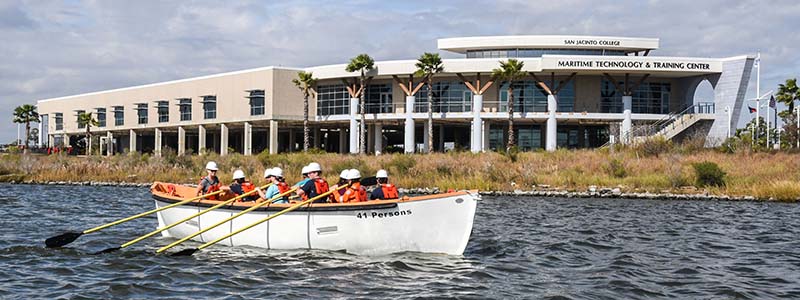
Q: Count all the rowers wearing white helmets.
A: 9